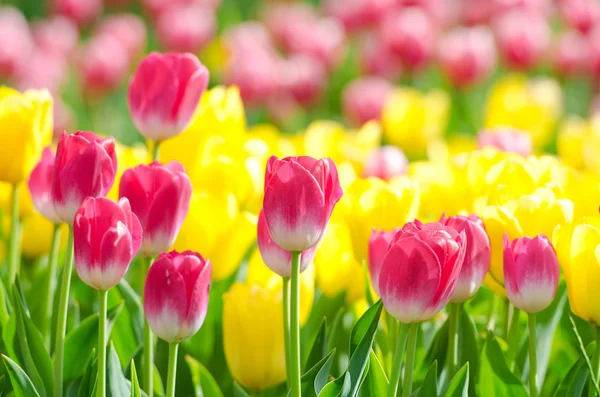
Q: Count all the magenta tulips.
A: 12